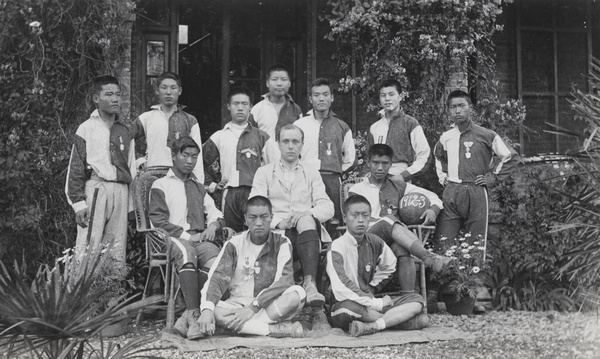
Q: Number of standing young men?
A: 7